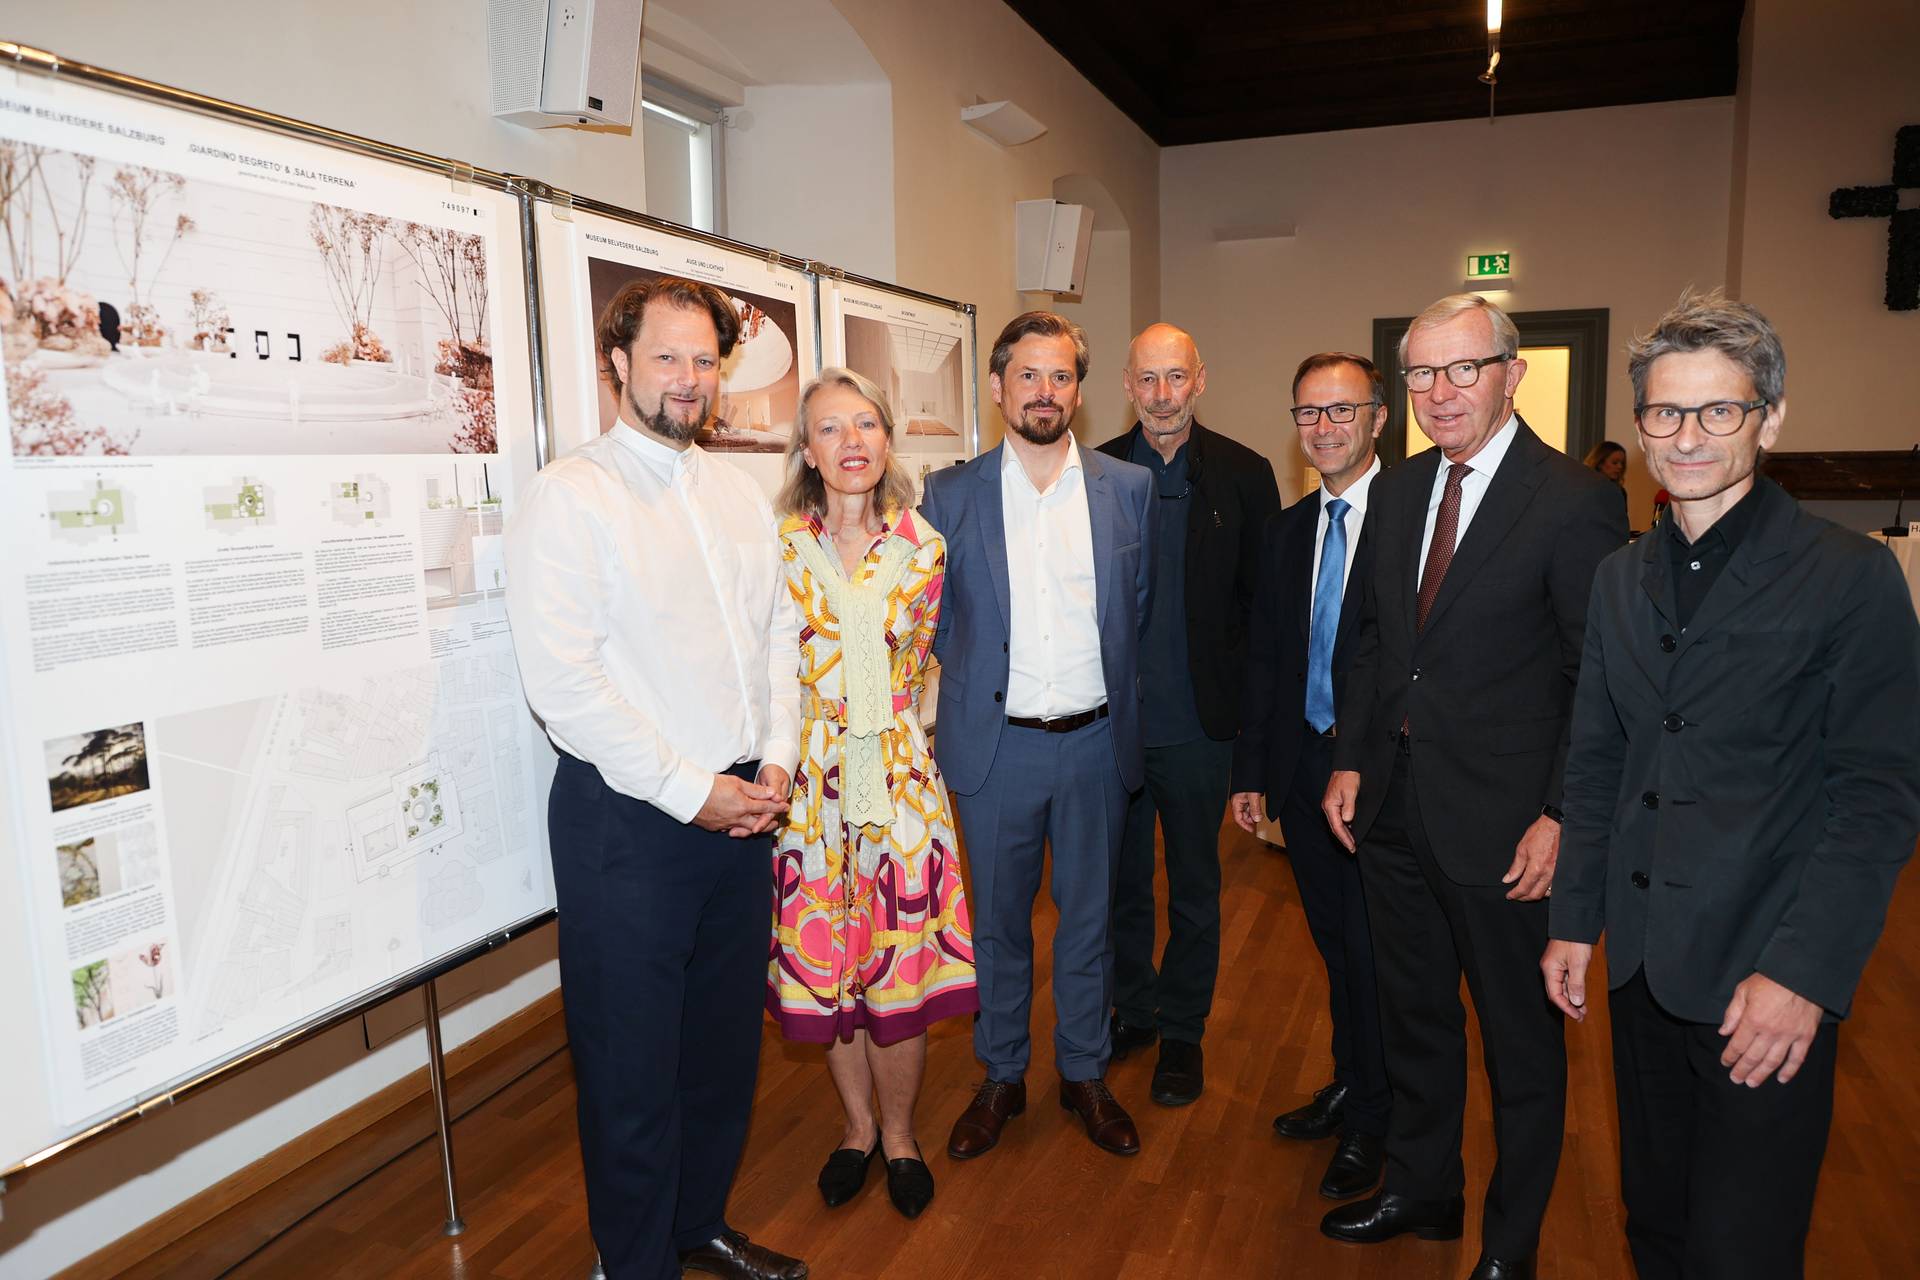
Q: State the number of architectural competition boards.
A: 3